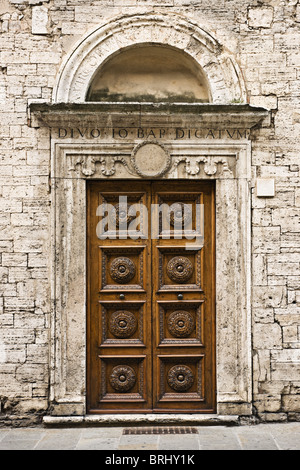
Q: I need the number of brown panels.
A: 8